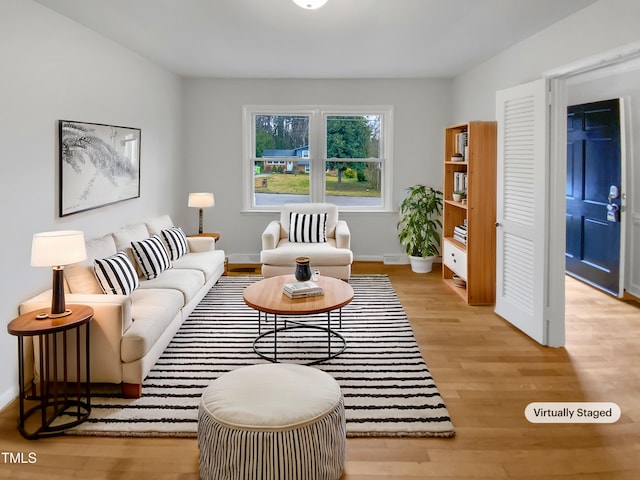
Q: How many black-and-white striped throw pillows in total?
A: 4